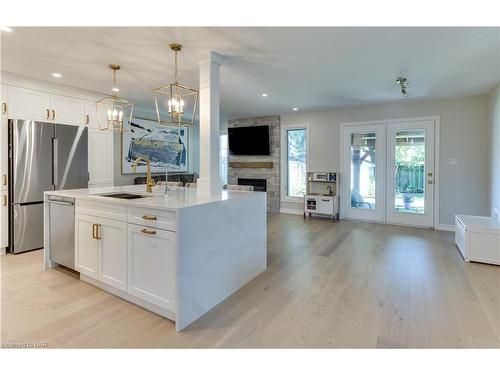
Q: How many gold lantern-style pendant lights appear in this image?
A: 2